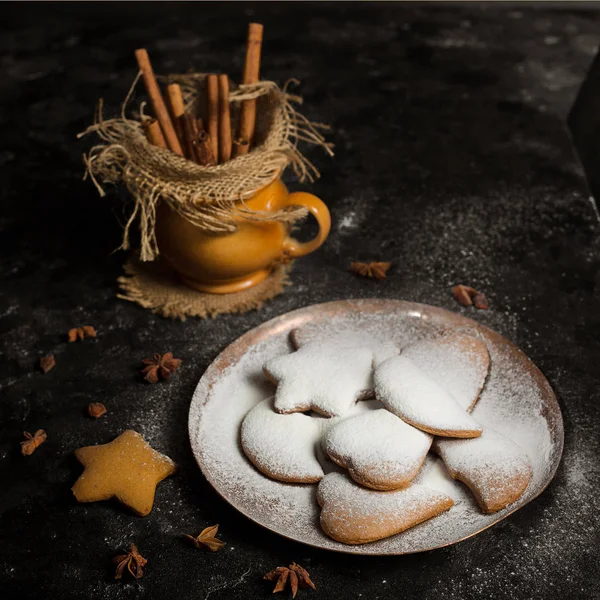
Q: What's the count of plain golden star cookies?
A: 1